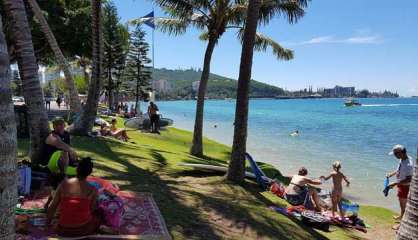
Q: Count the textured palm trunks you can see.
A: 7